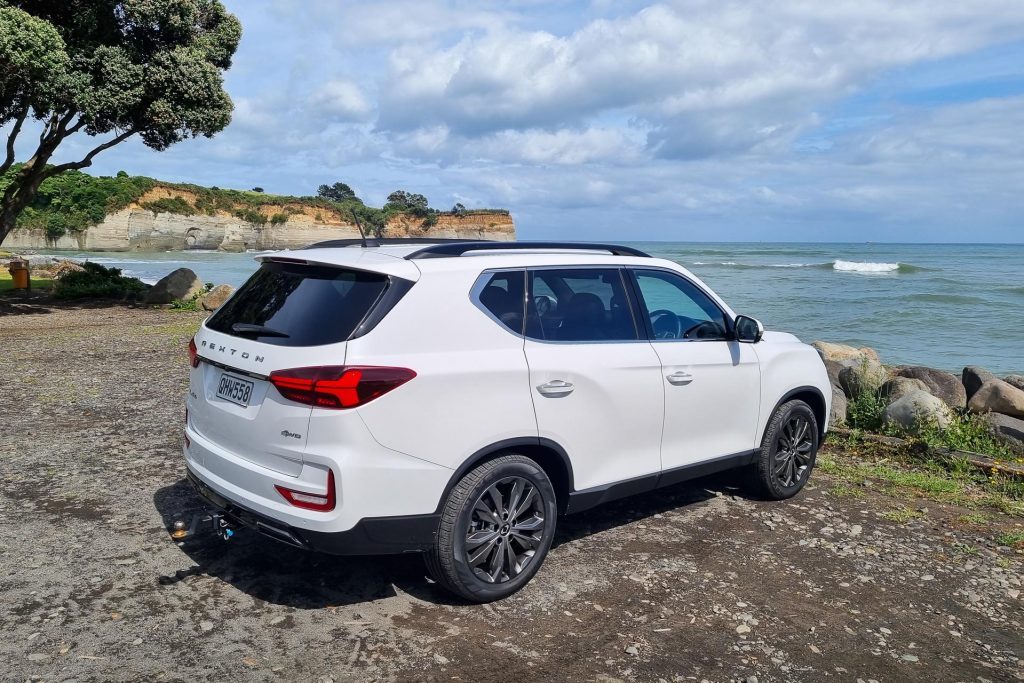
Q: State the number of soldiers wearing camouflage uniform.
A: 0